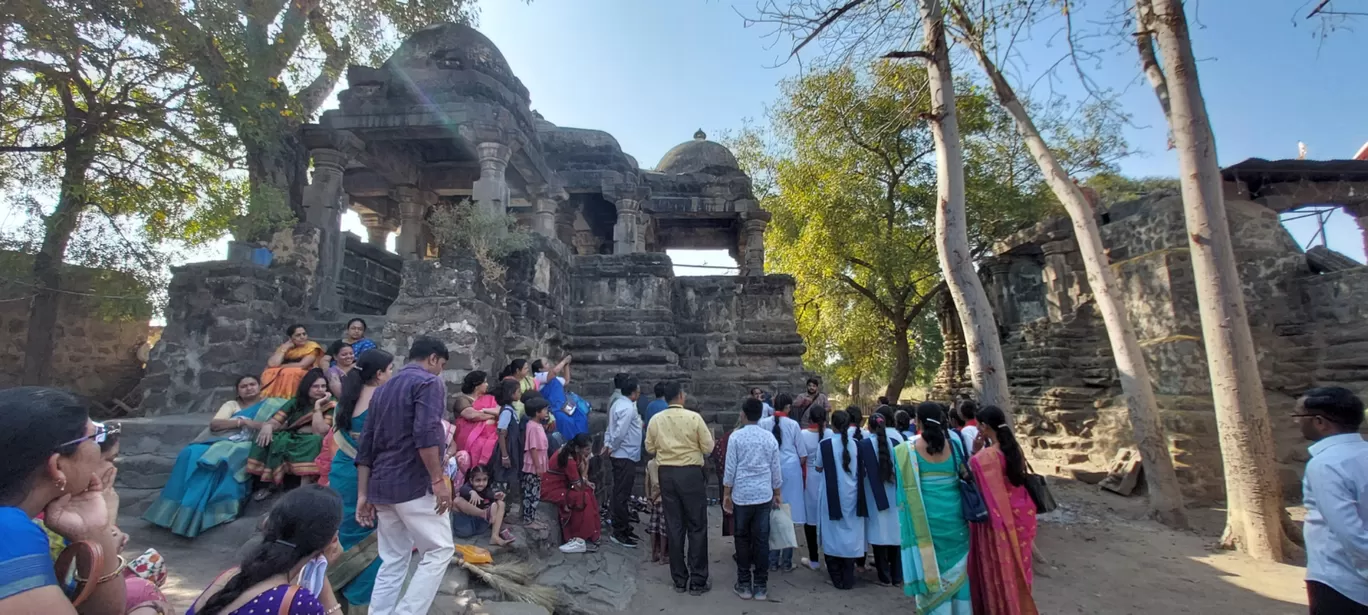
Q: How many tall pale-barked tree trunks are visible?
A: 3